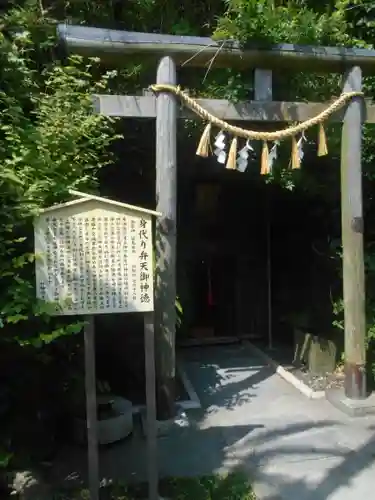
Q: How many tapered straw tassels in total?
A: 5